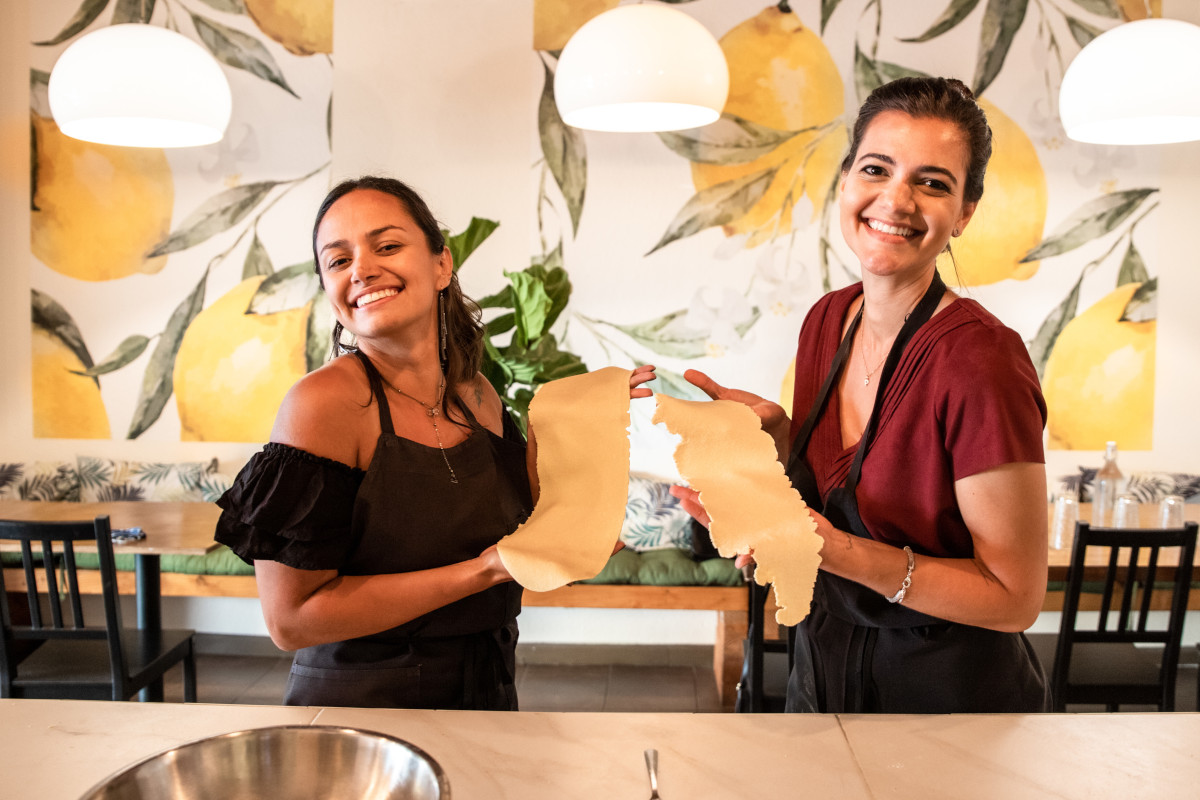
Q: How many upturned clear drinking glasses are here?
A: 3